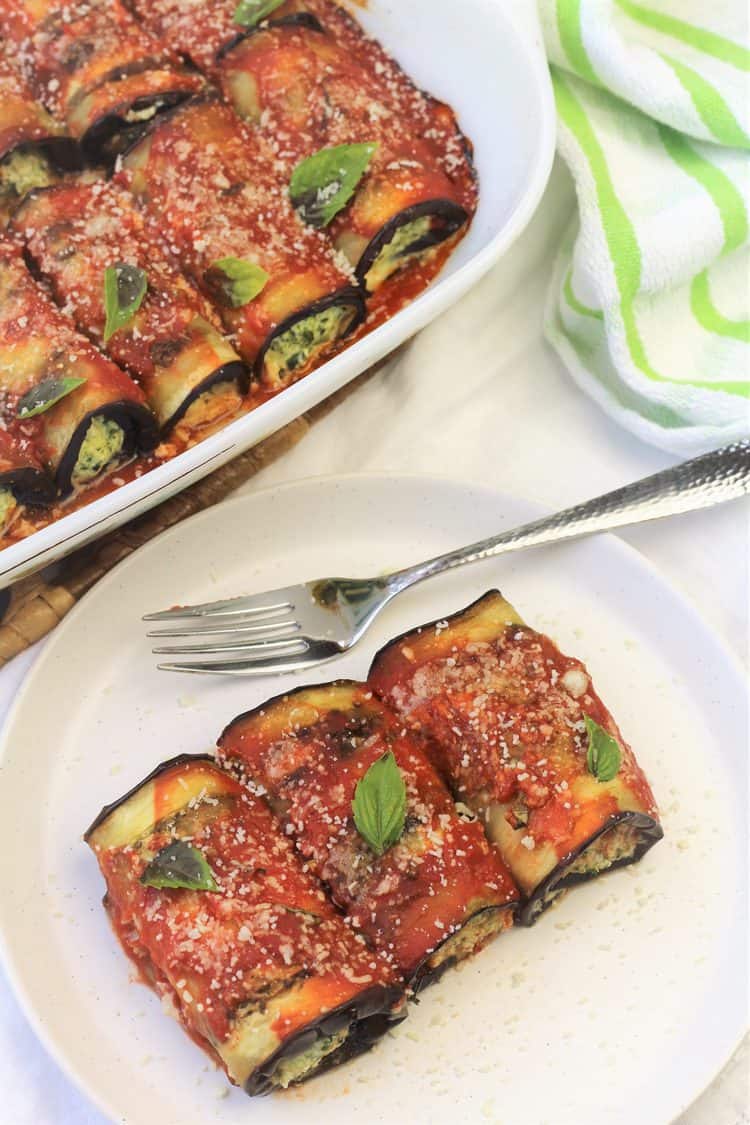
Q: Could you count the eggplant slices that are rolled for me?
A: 11